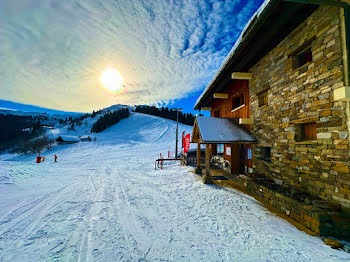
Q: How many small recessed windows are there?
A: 4